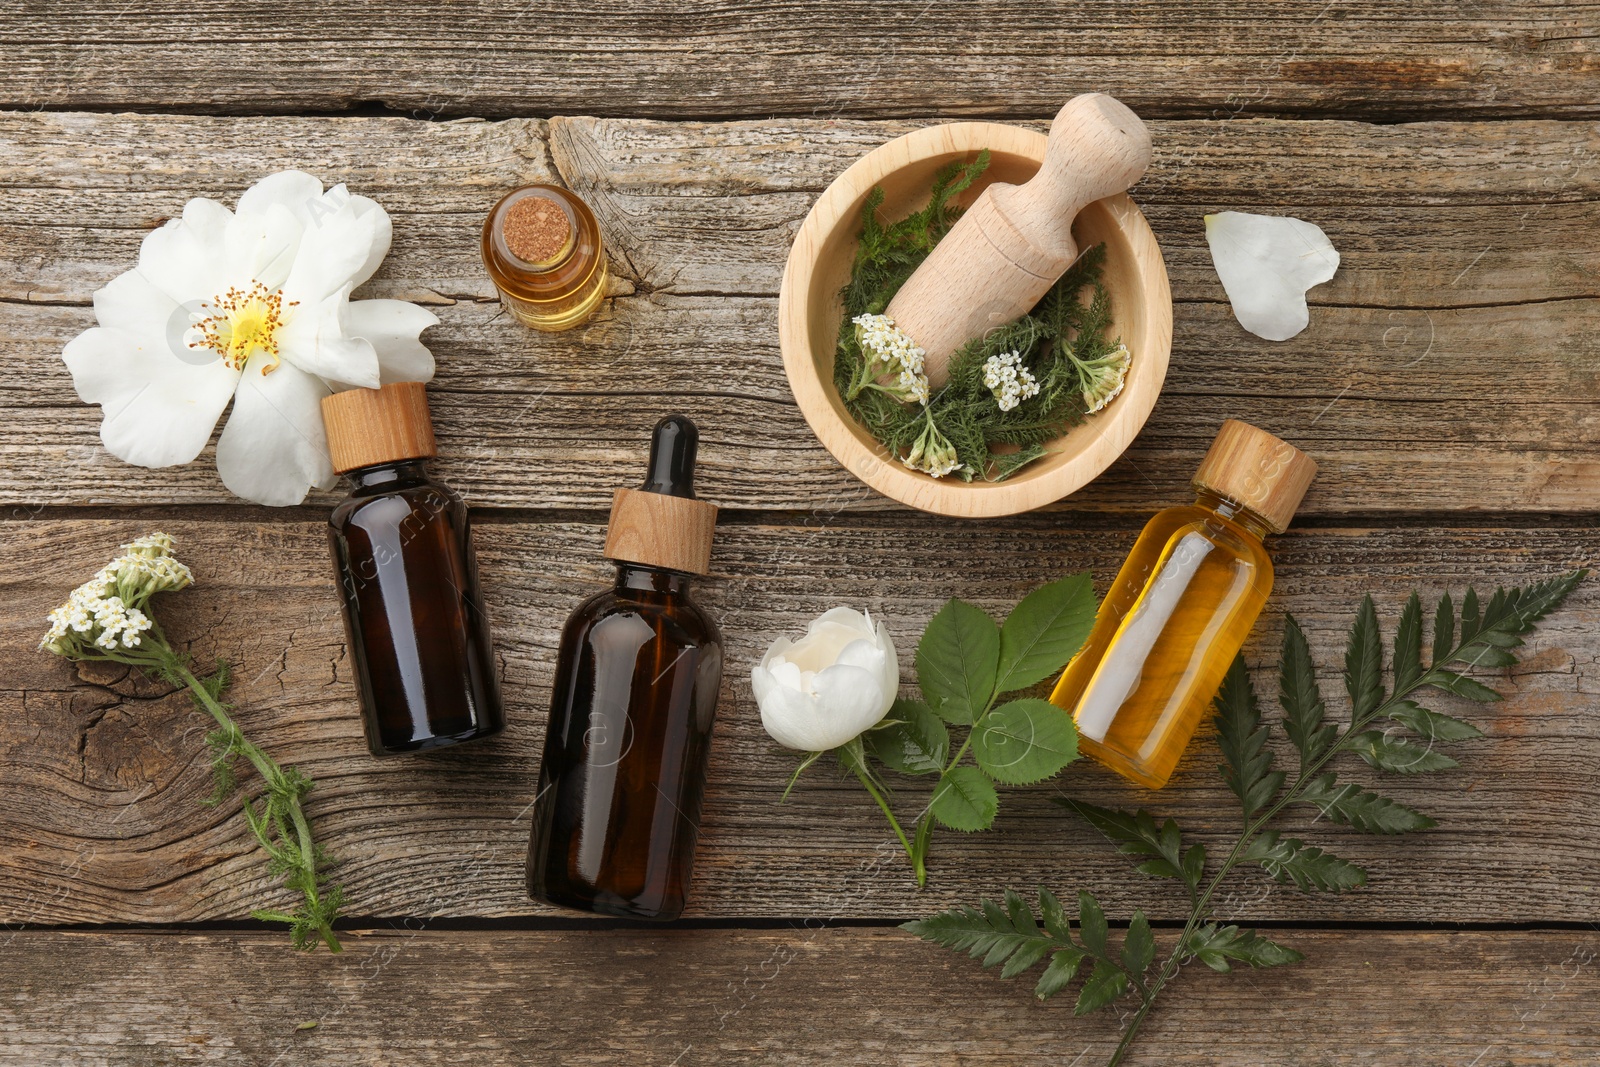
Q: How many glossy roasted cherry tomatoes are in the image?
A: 0